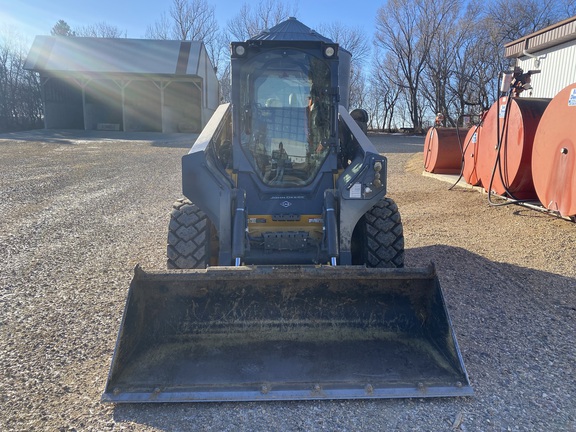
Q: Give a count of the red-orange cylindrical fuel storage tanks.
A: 4